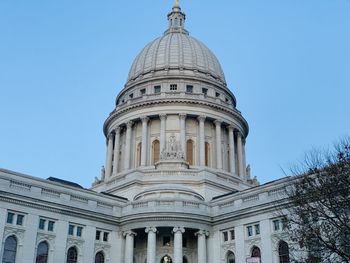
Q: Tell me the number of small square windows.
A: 9